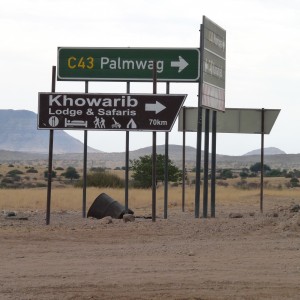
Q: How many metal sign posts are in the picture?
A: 10